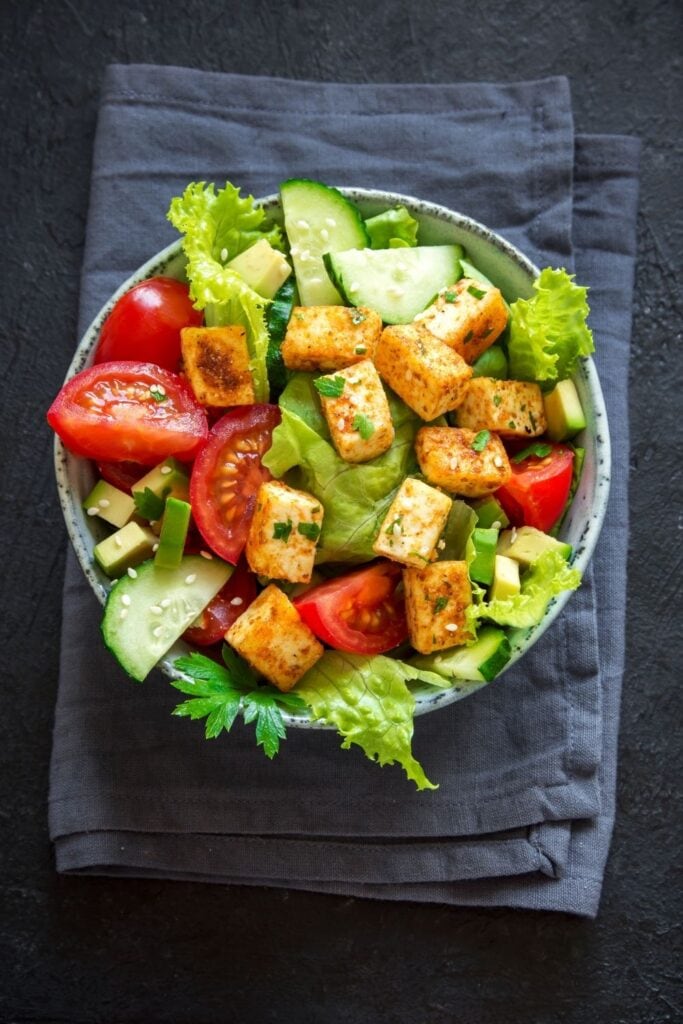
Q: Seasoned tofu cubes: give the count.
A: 11